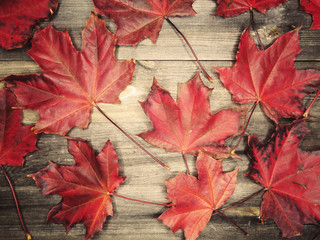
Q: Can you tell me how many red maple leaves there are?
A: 11